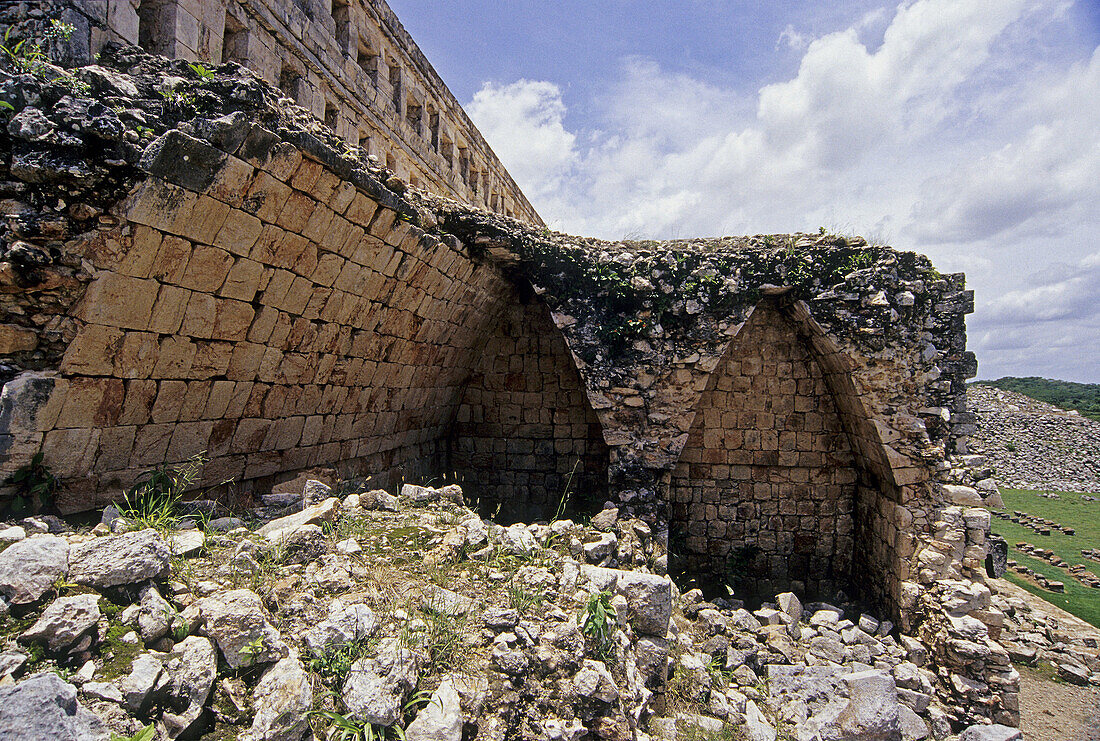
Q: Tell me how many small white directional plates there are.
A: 0